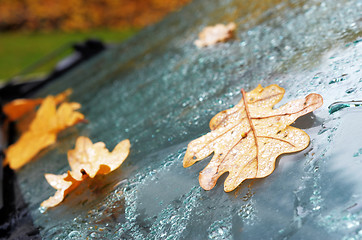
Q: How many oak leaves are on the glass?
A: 4